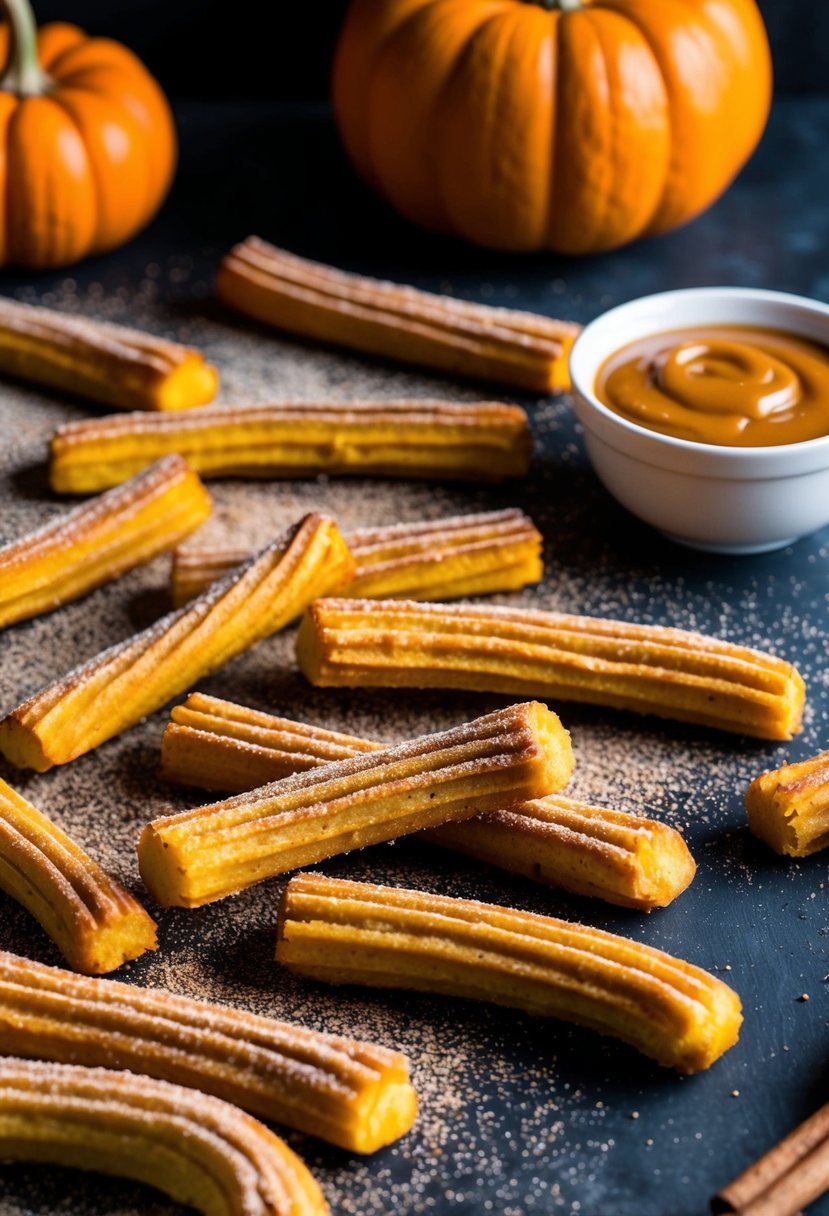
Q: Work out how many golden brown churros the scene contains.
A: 14